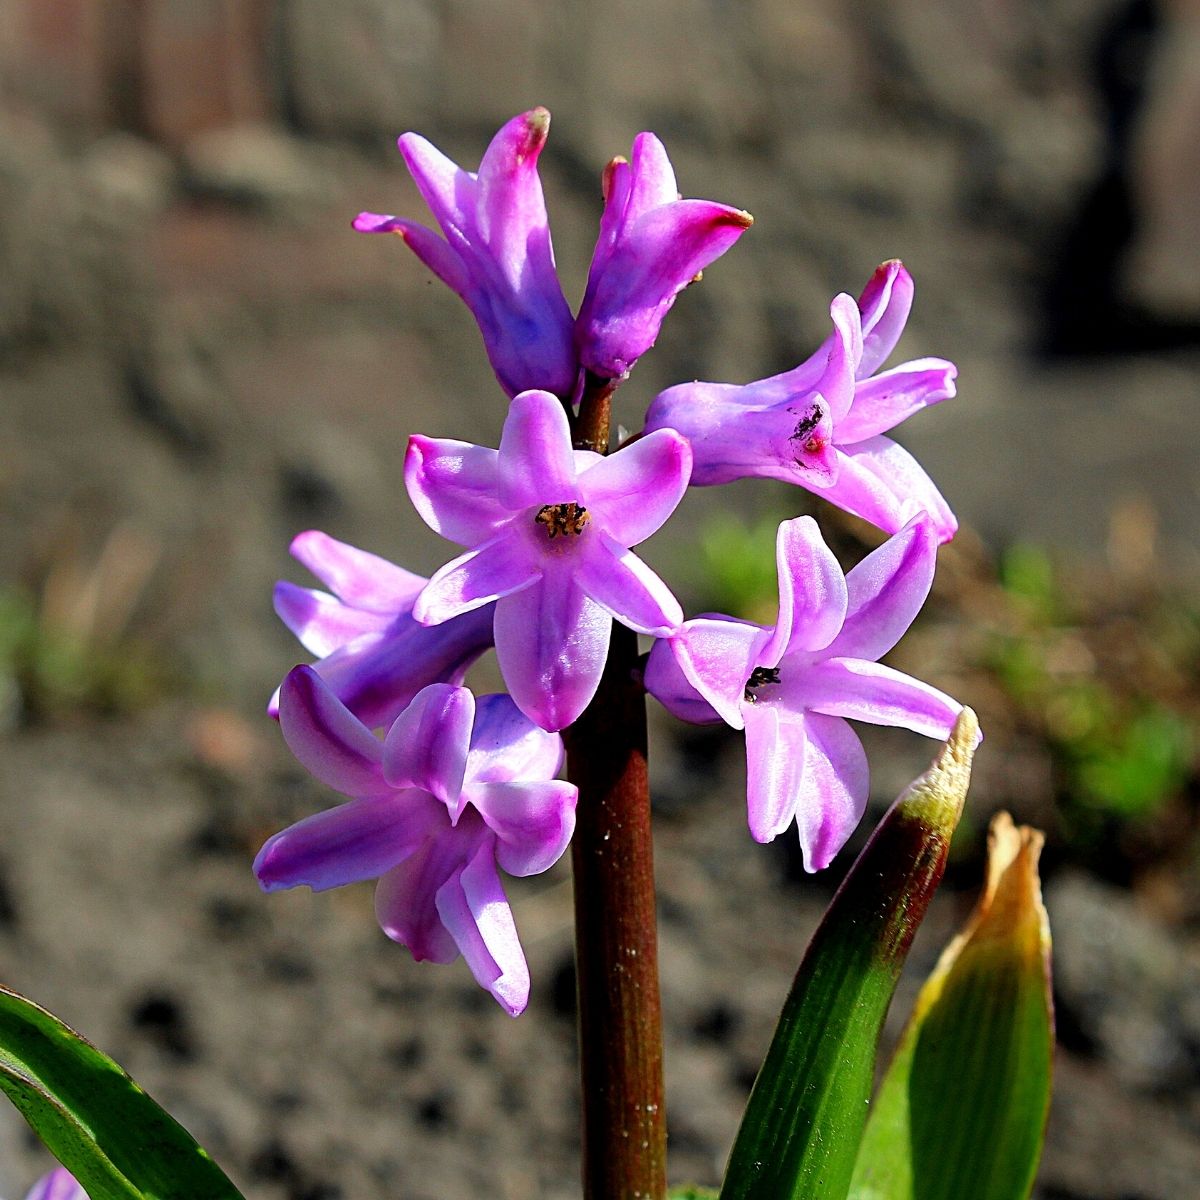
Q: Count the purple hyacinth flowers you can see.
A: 7